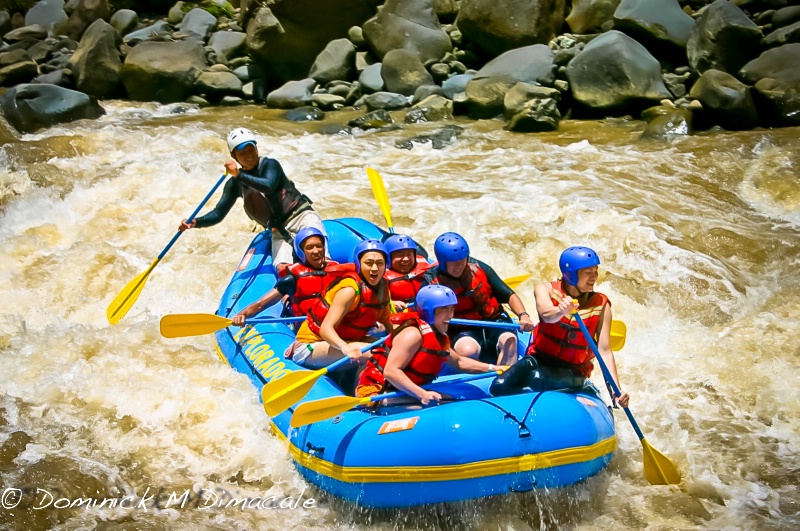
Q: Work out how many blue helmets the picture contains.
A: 6